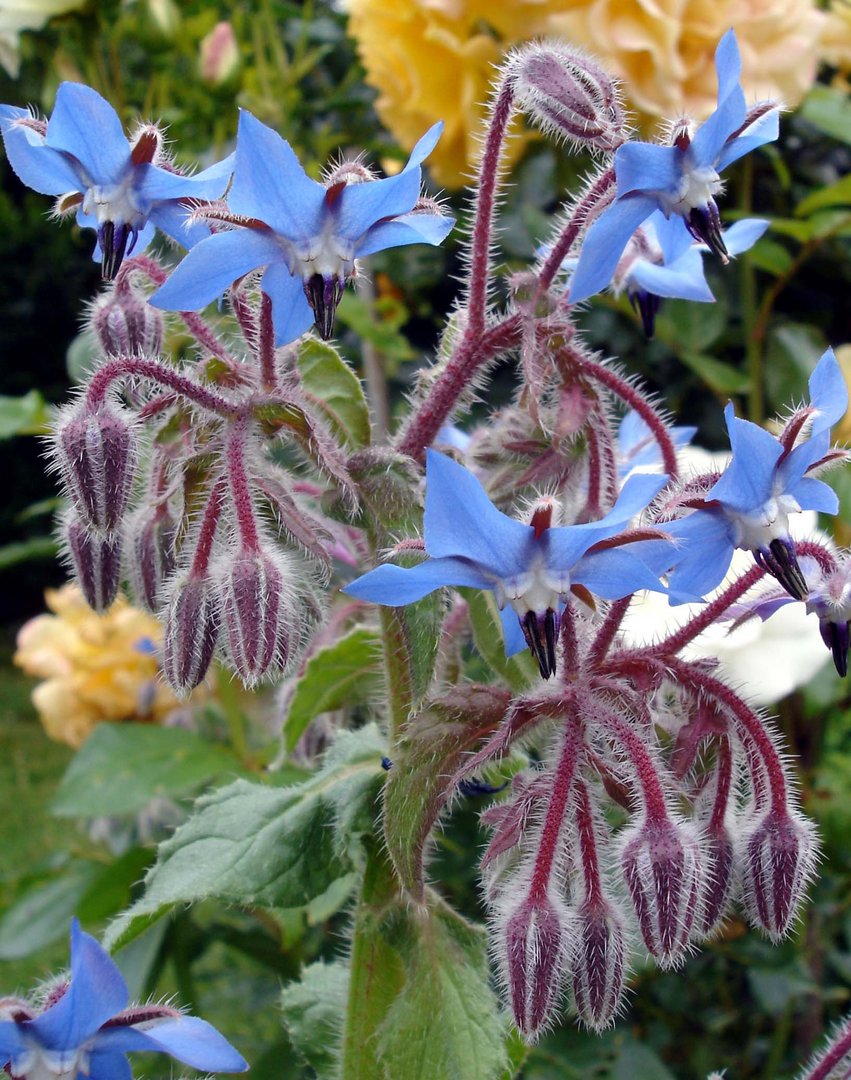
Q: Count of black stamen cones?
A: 7